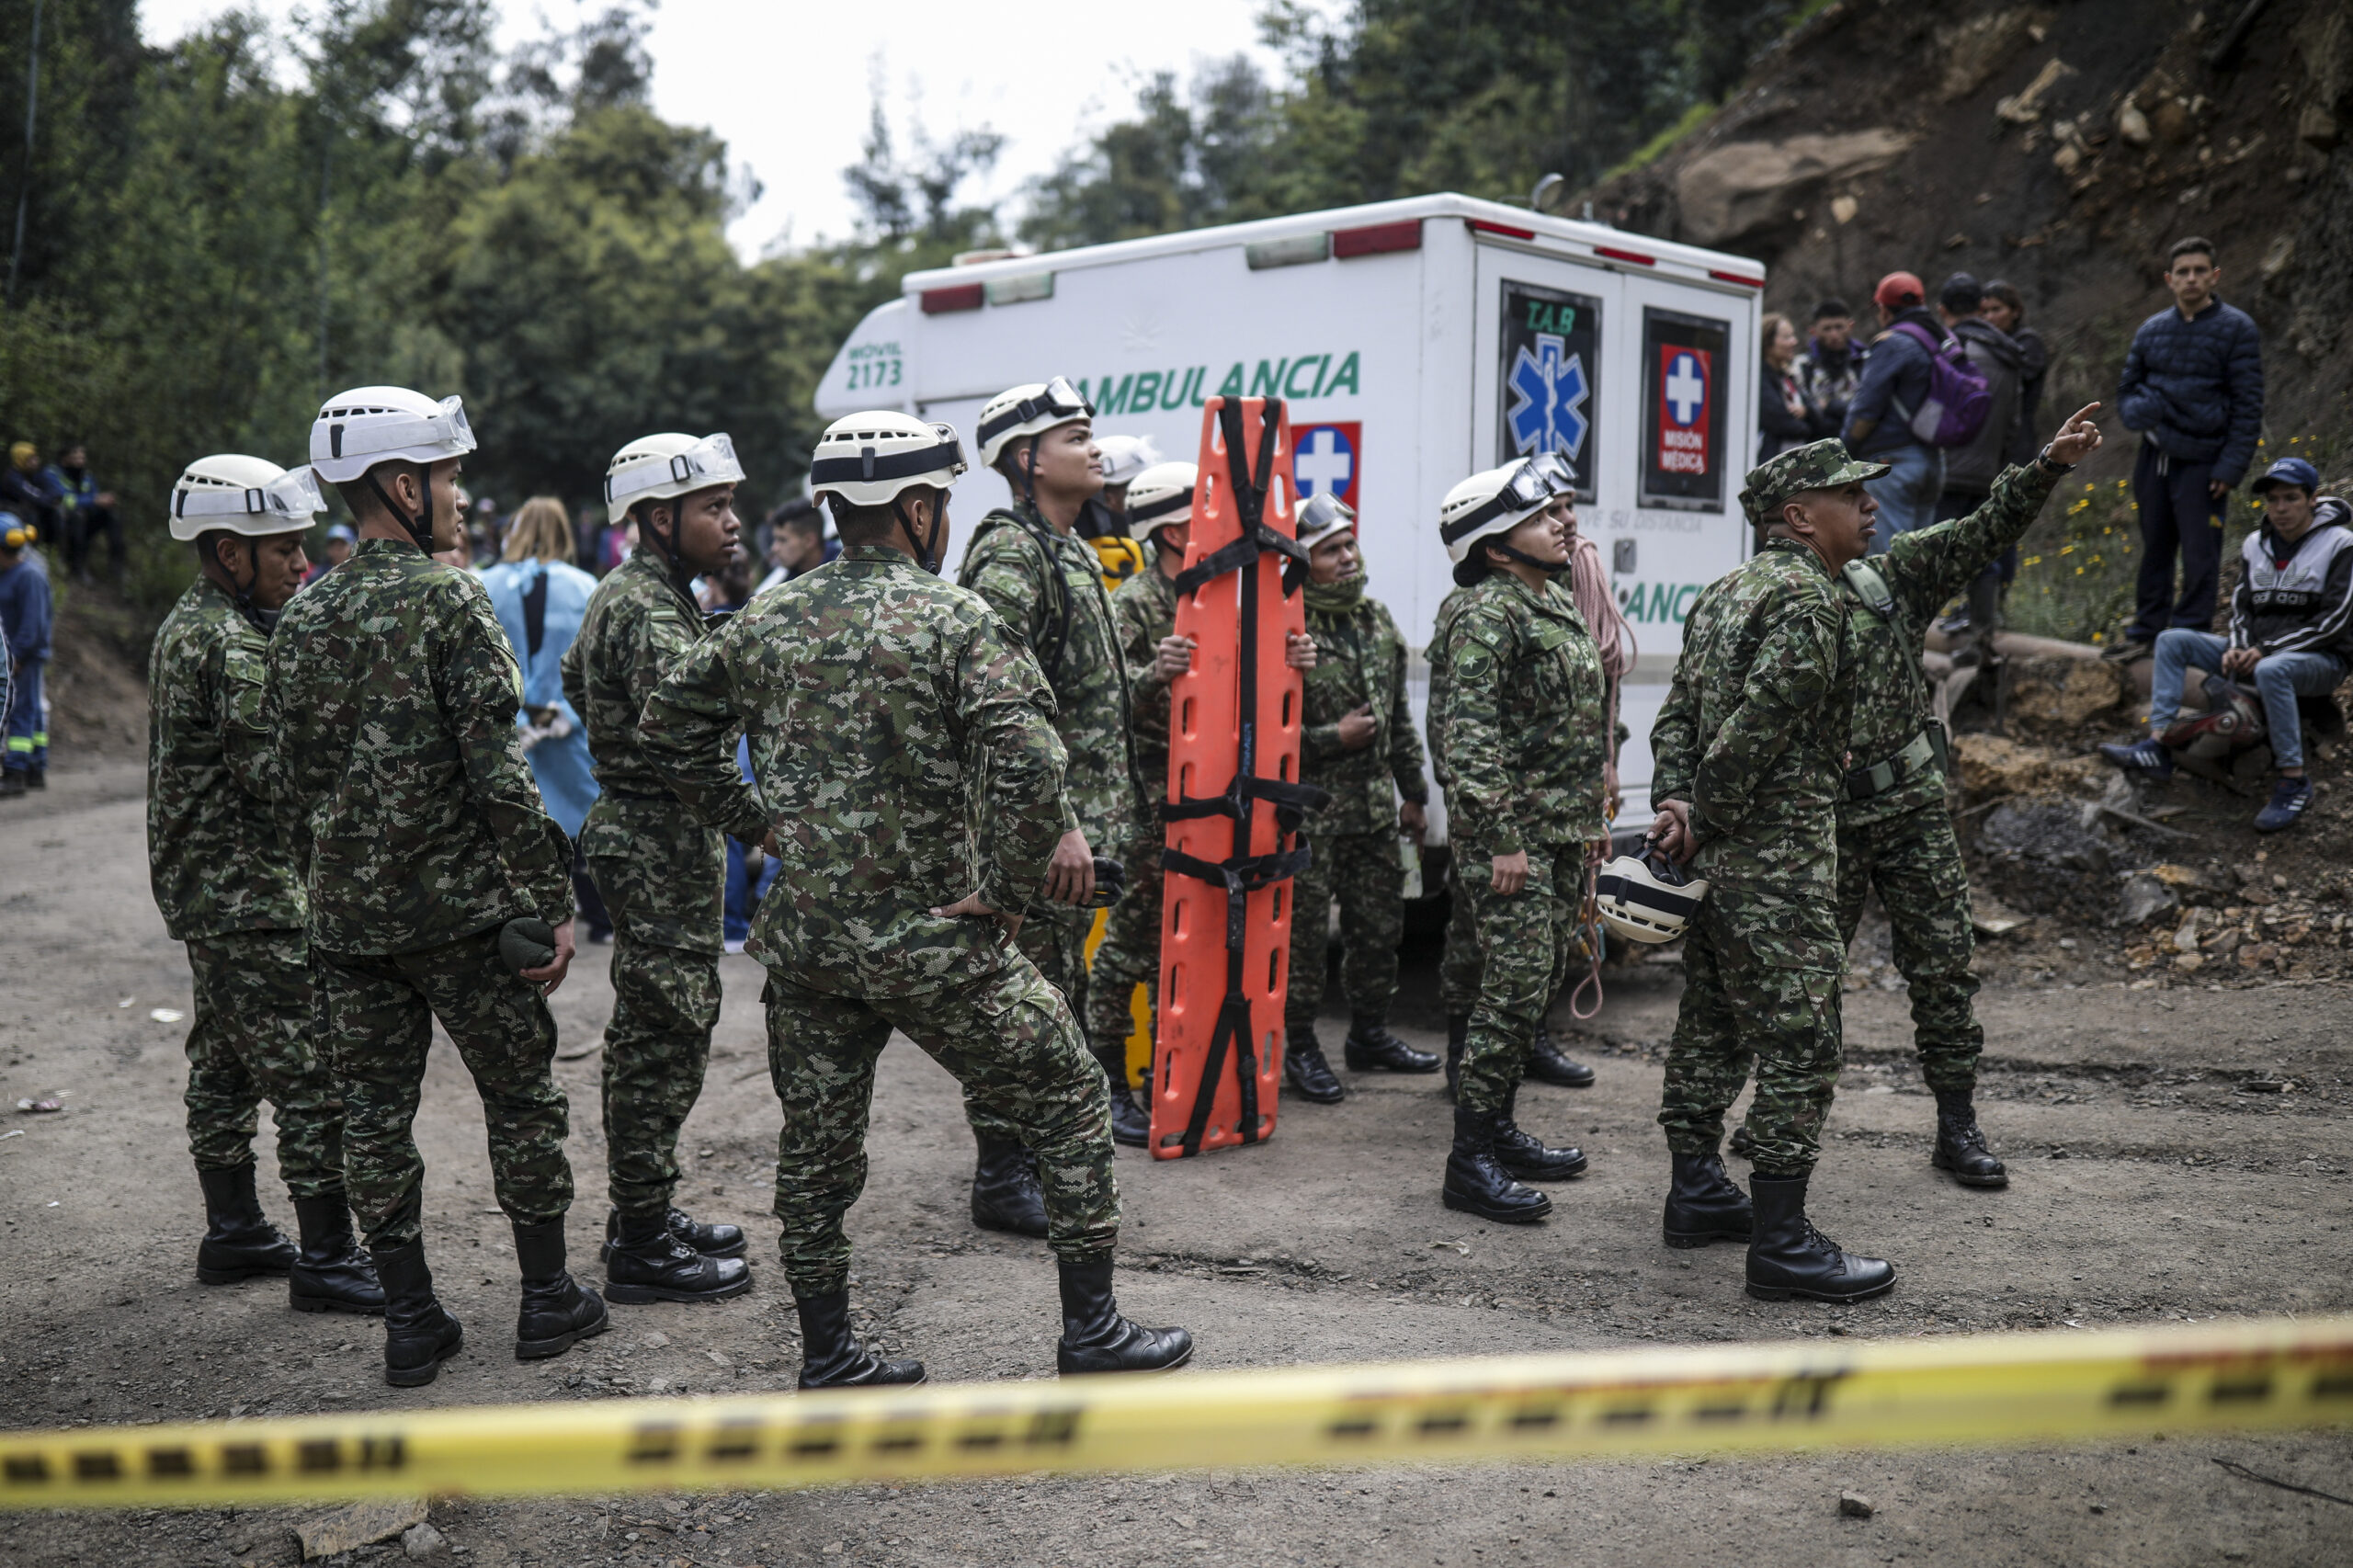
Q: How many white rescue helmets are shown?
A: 11